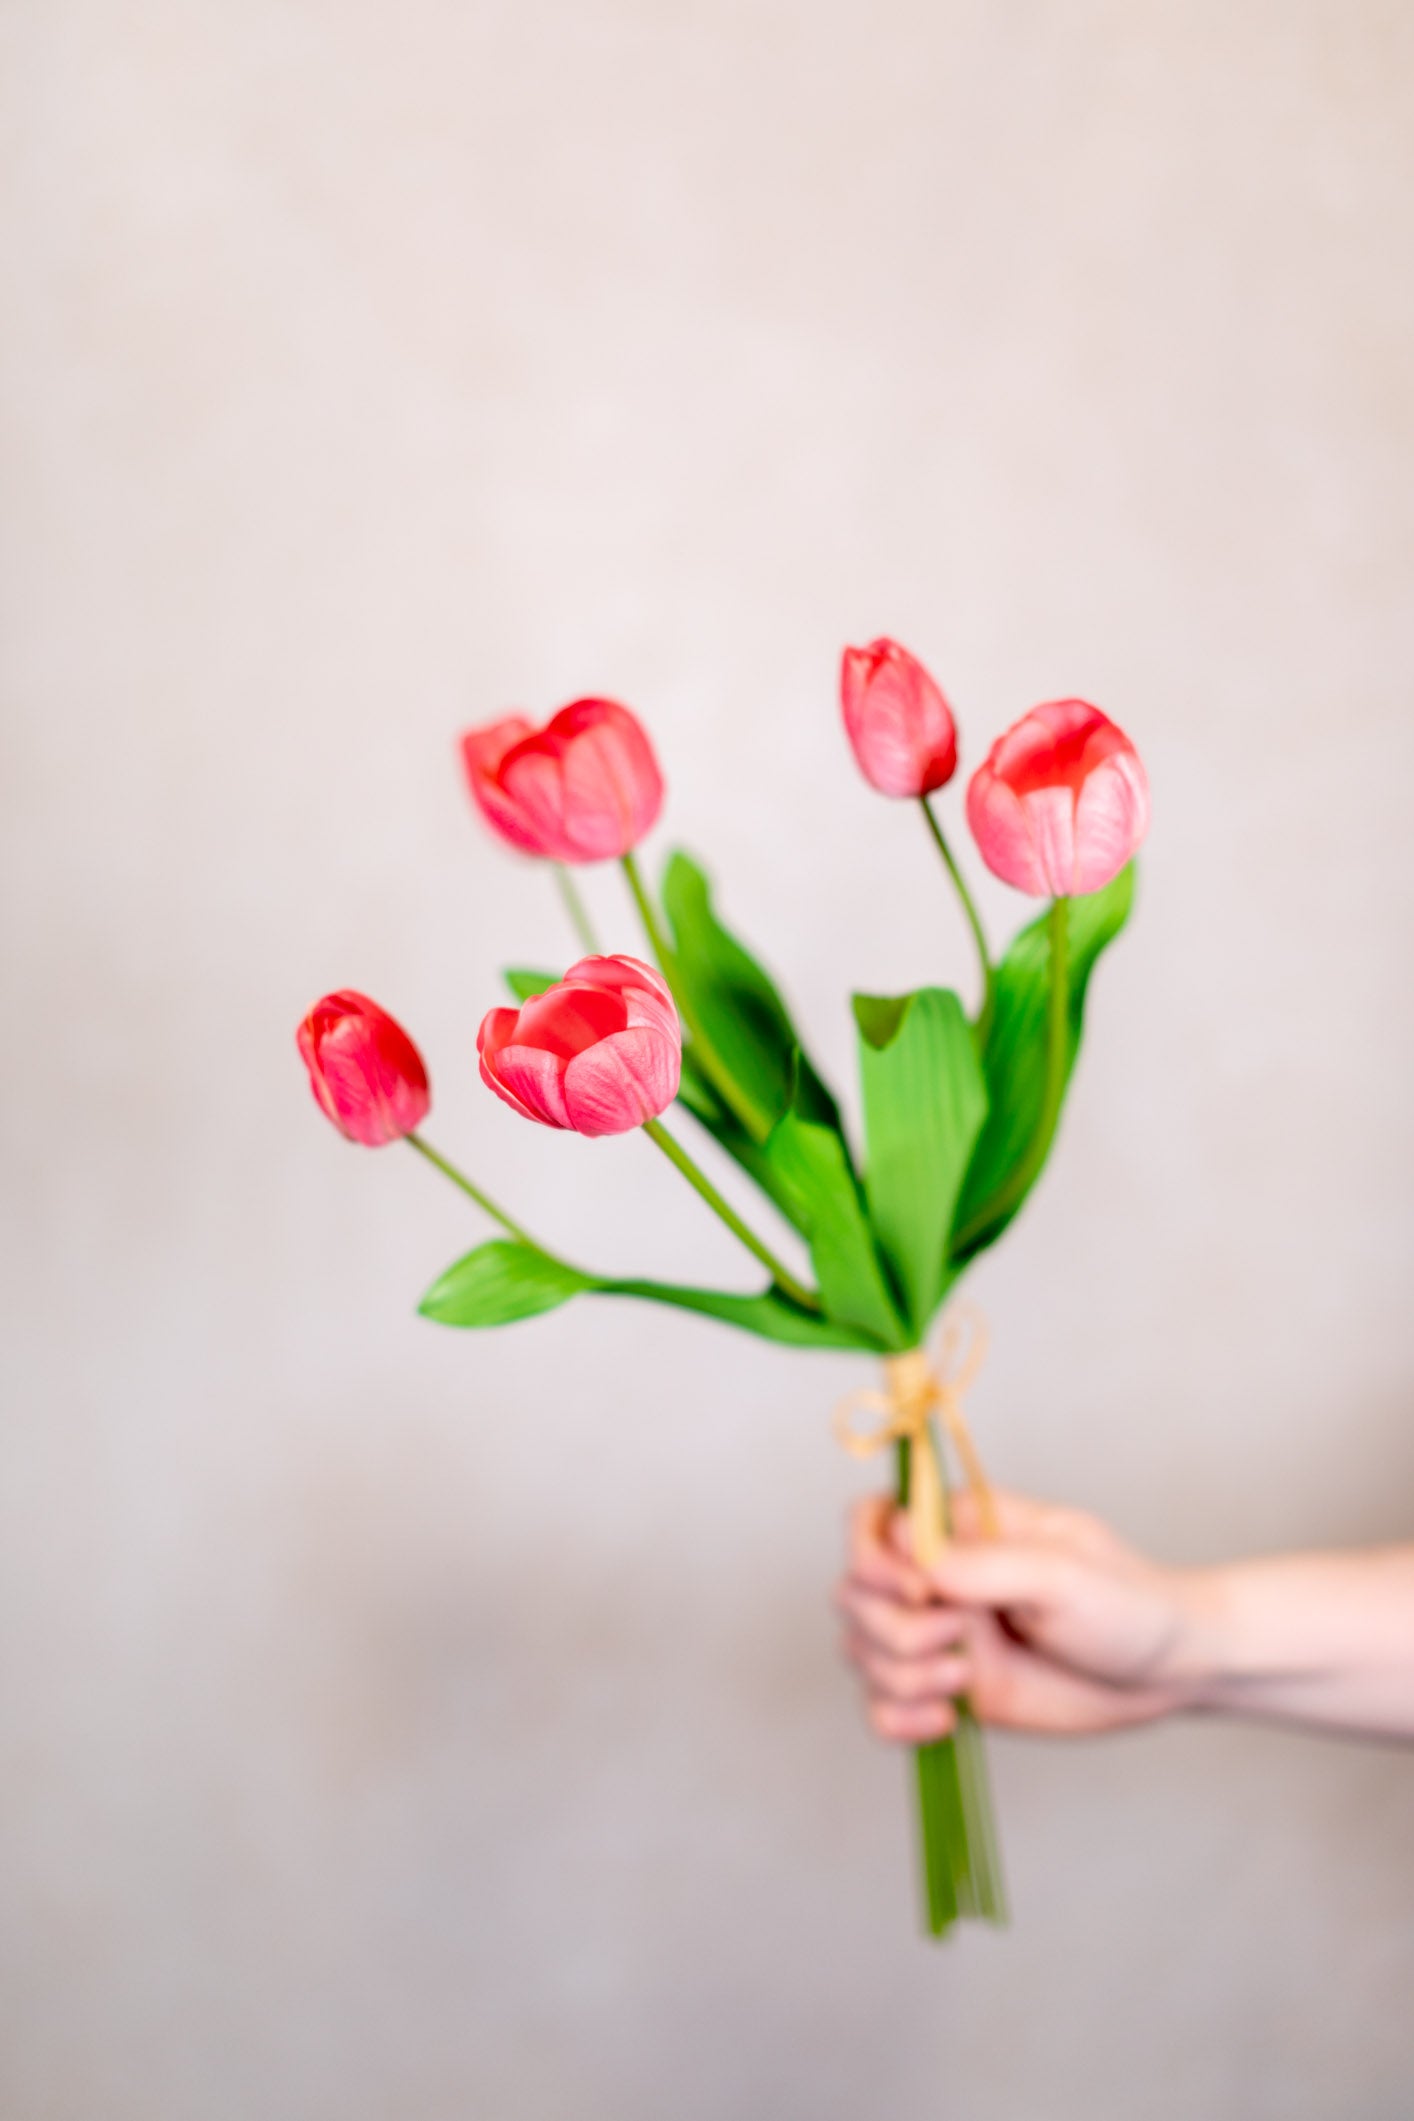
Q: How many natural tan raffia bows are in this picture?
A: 1